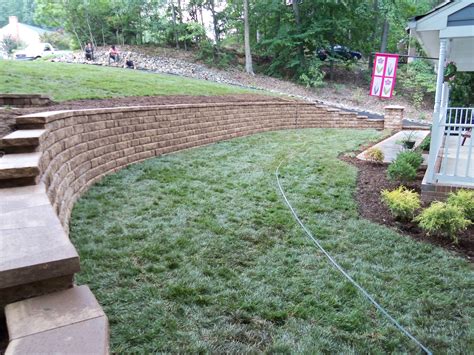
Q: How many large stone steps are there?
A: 5